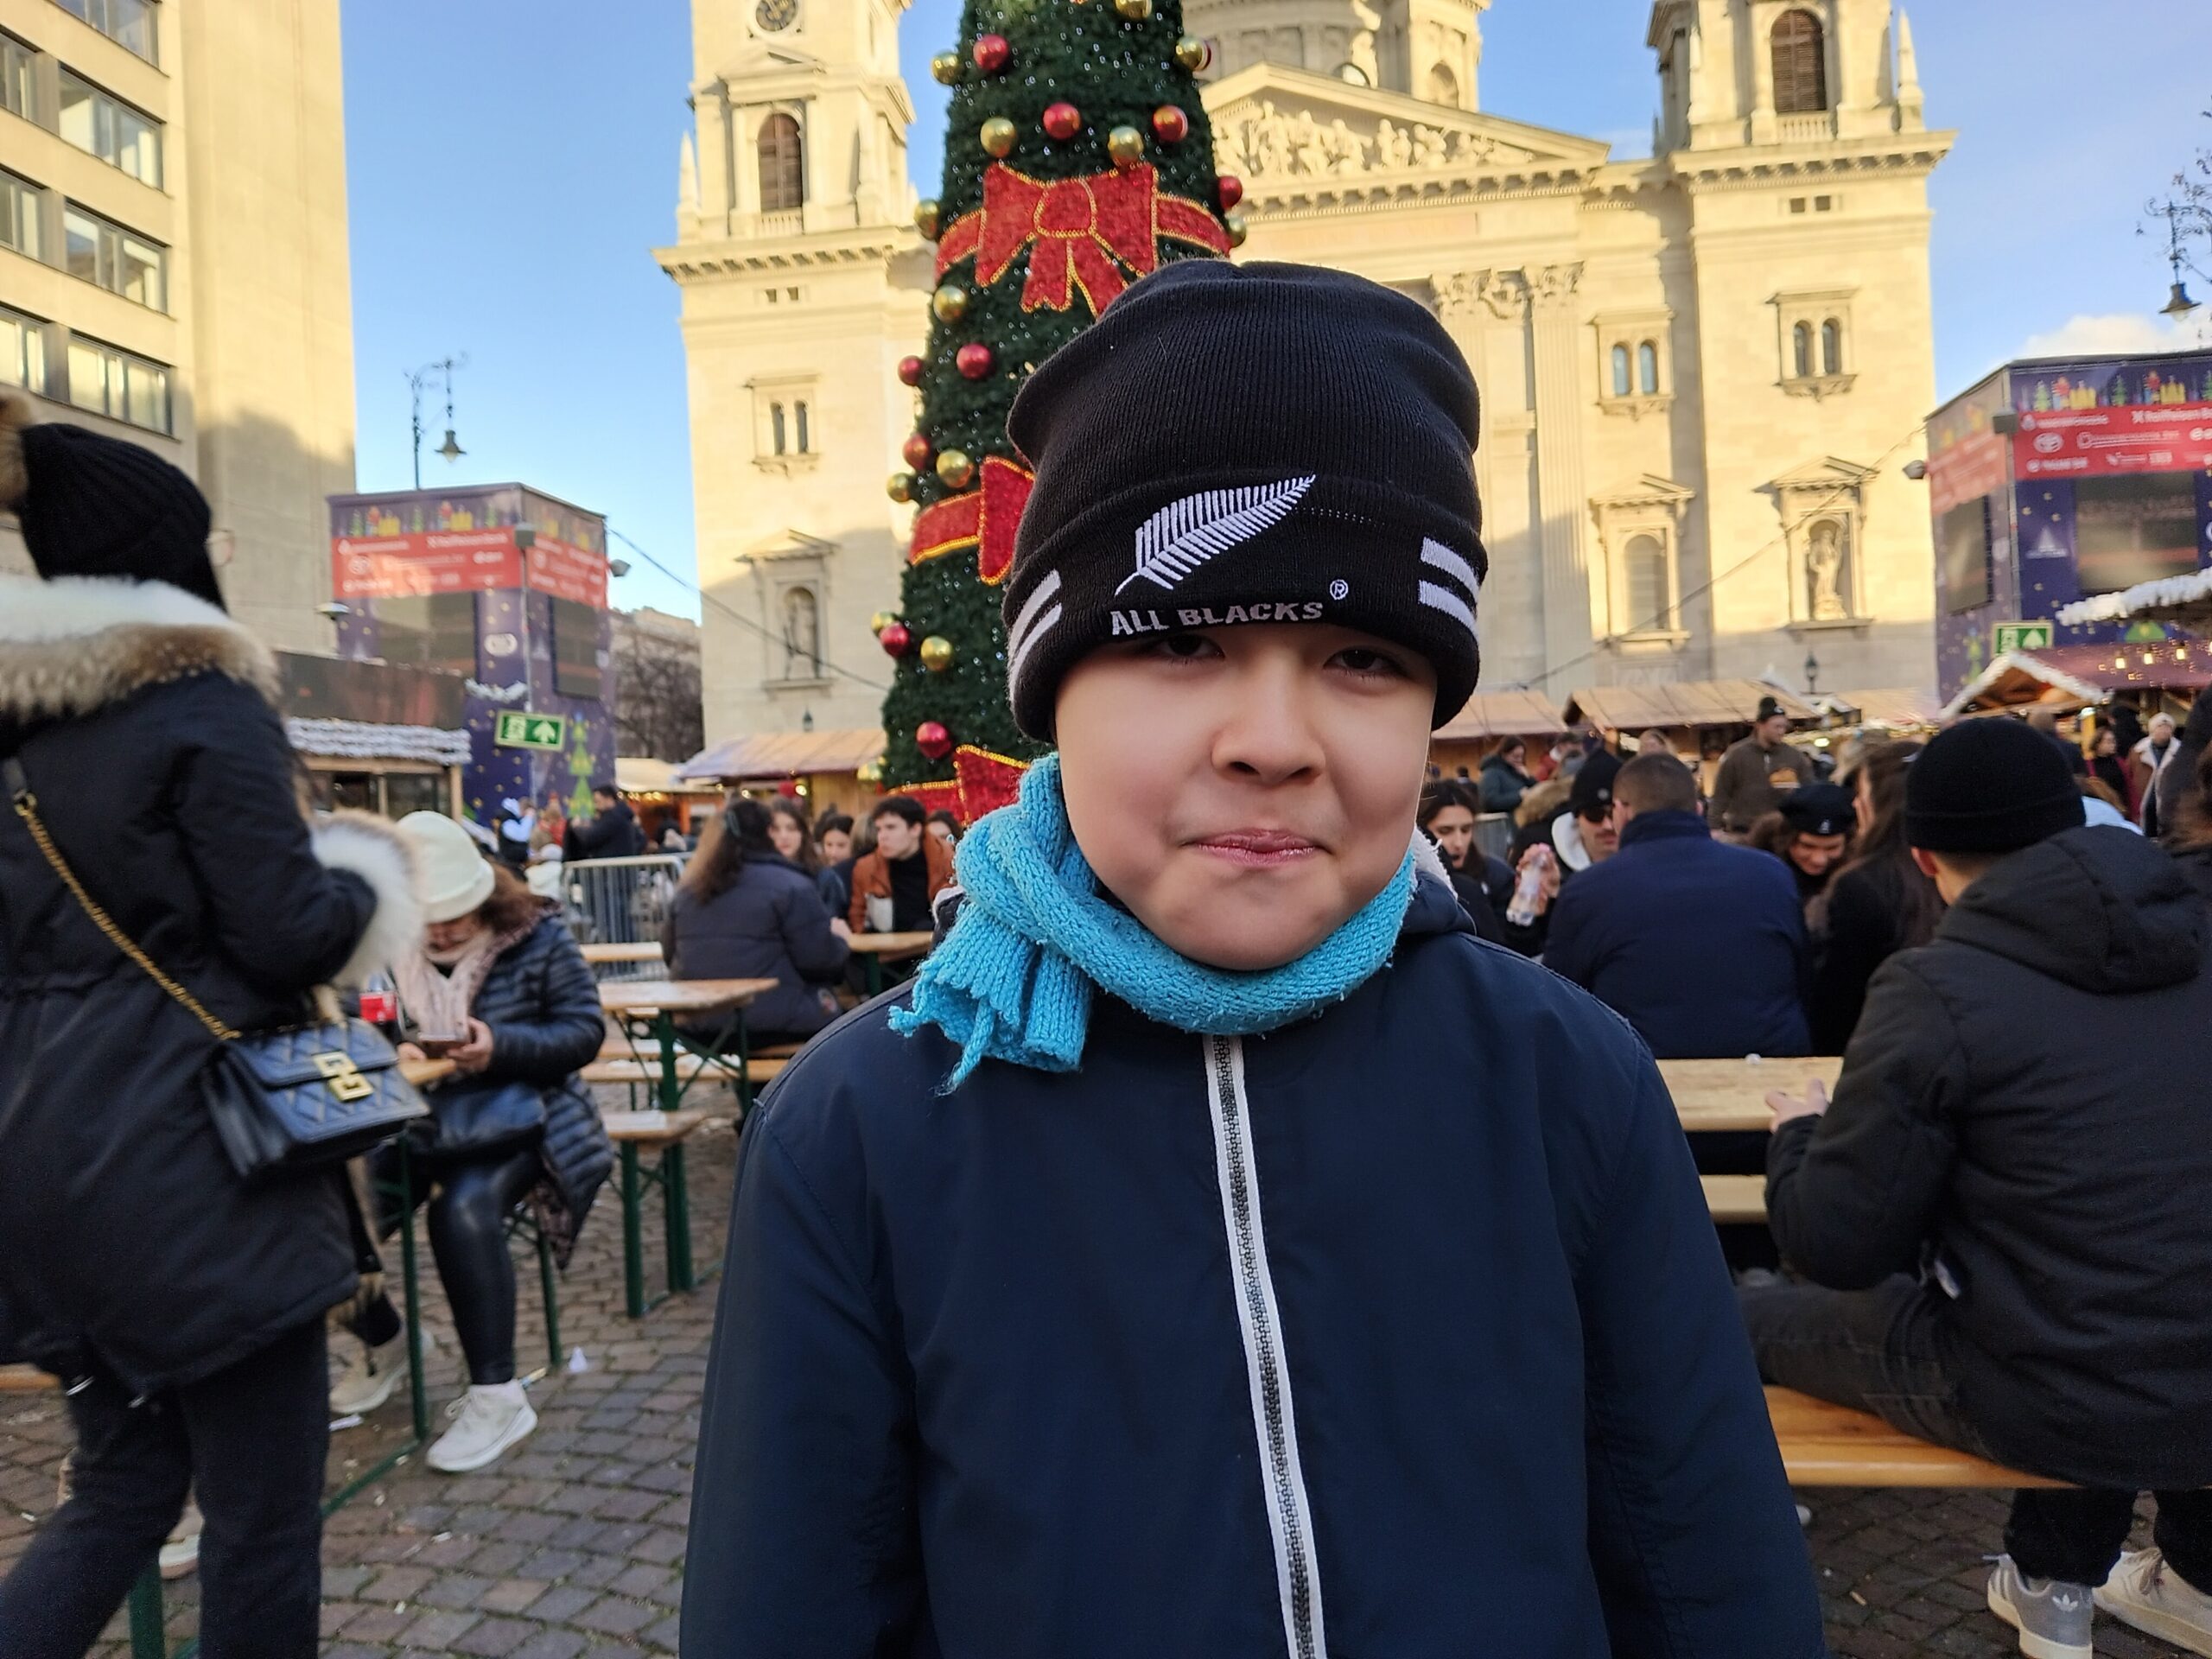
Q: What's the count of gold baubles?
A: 13